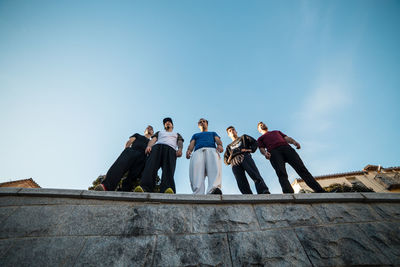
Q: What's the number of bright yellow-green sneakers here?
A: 2